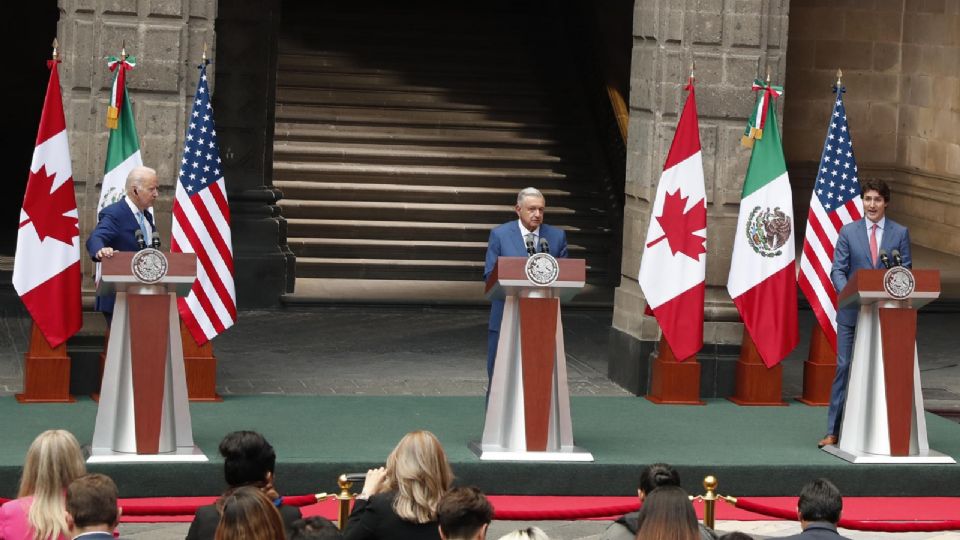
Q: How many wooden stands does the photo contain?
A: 6